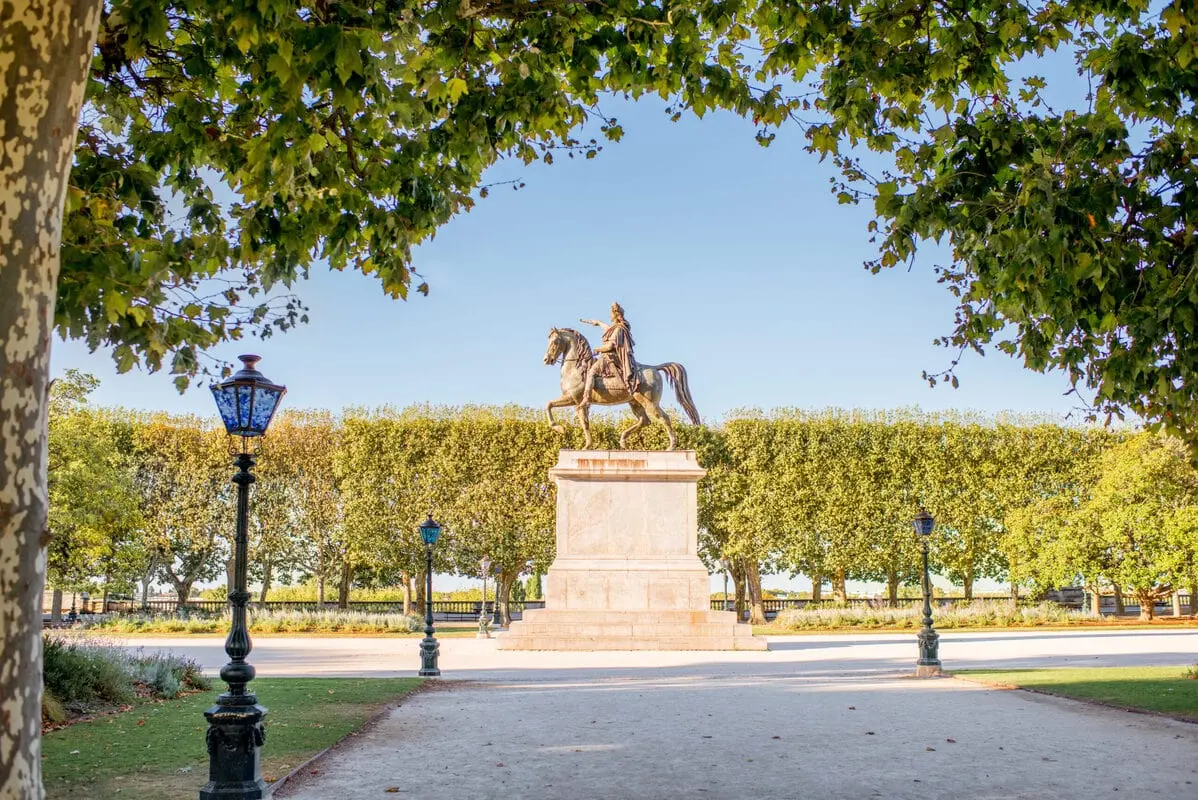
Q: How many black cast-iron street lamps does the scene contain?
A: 3